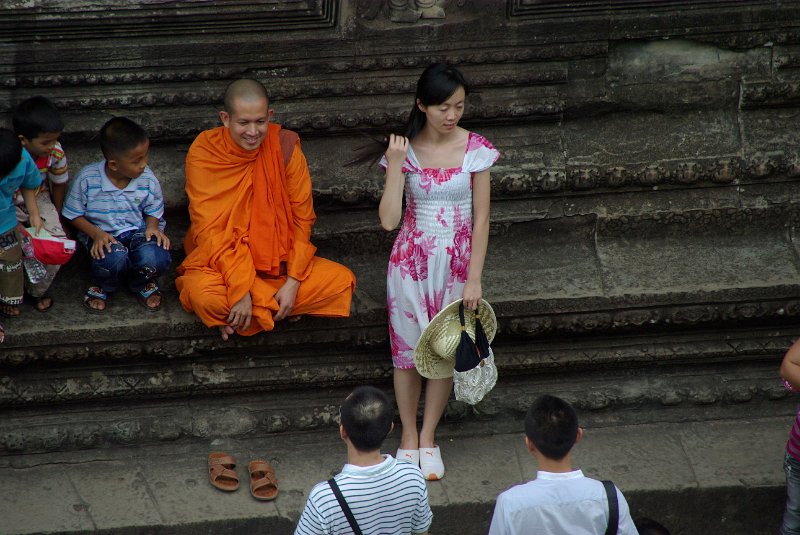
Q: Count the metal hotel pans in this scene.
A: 0